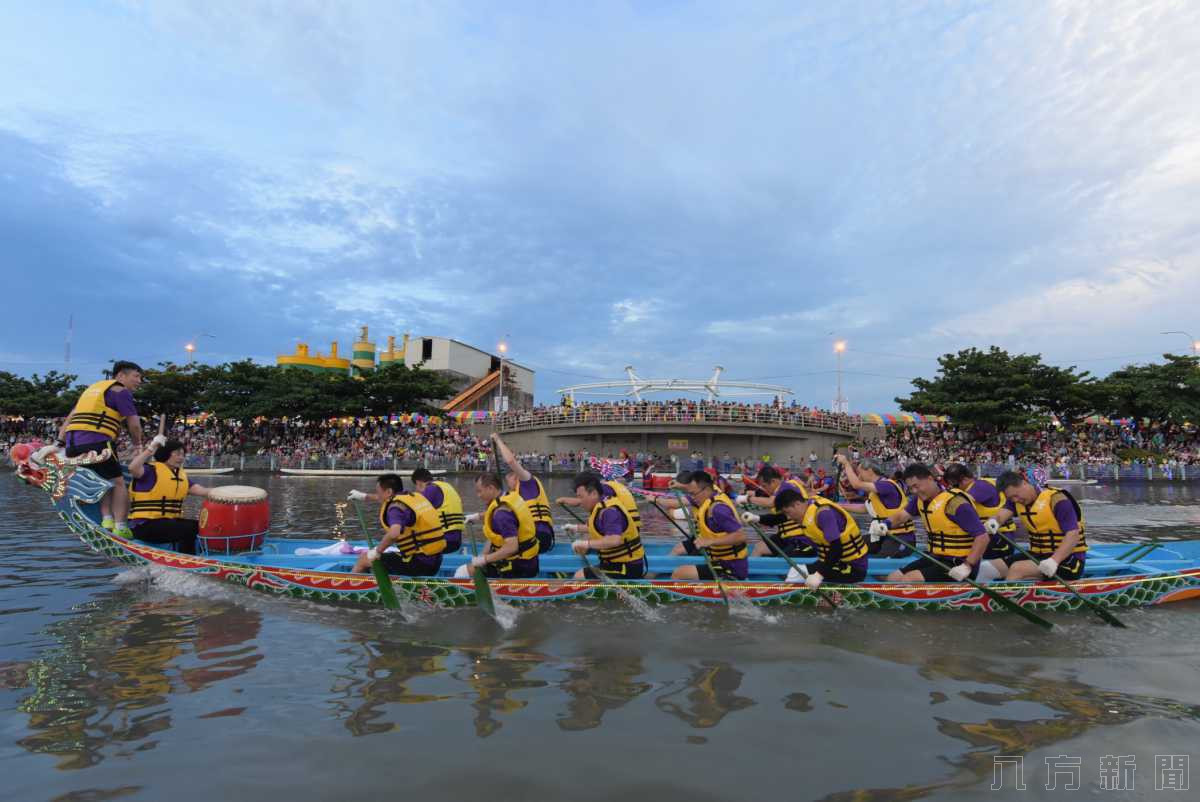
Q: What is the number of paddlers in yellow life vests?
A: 14